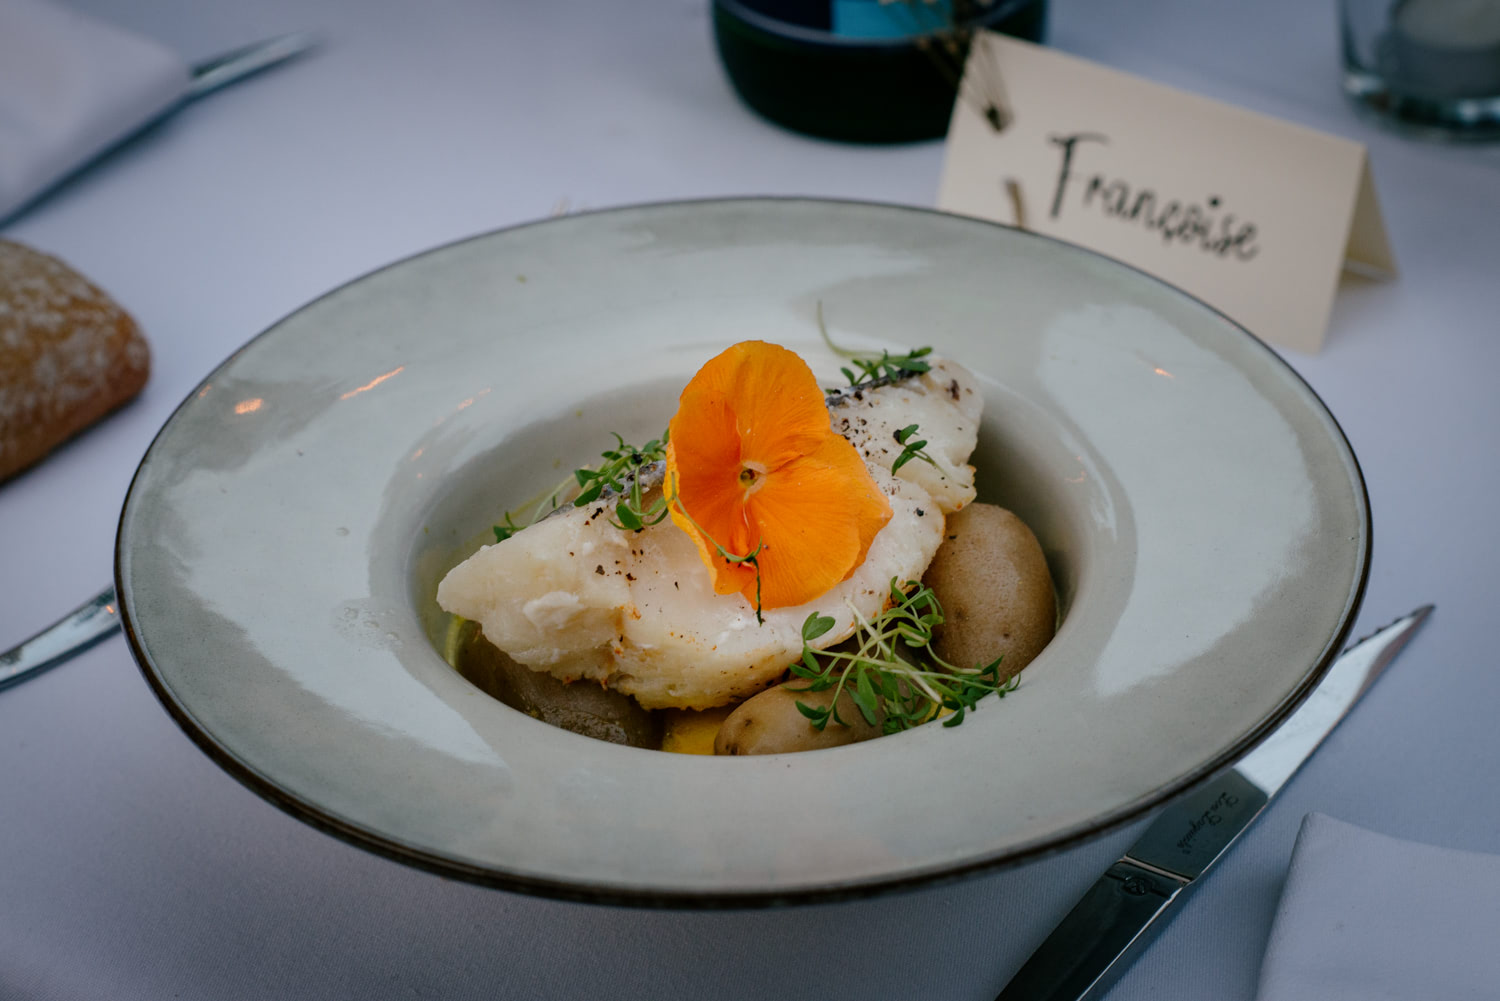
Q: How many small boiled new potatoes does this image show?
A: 3